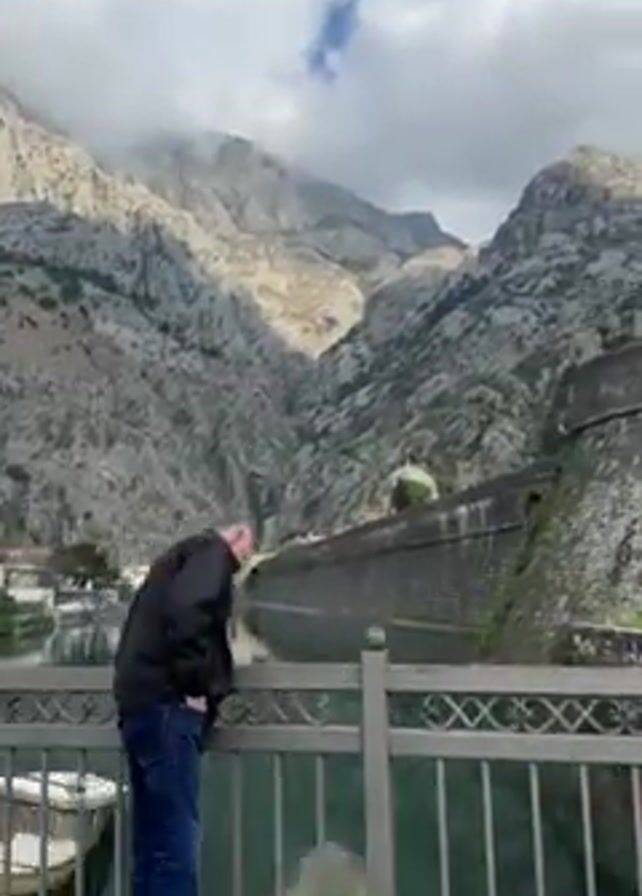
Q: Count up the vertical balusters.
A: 12